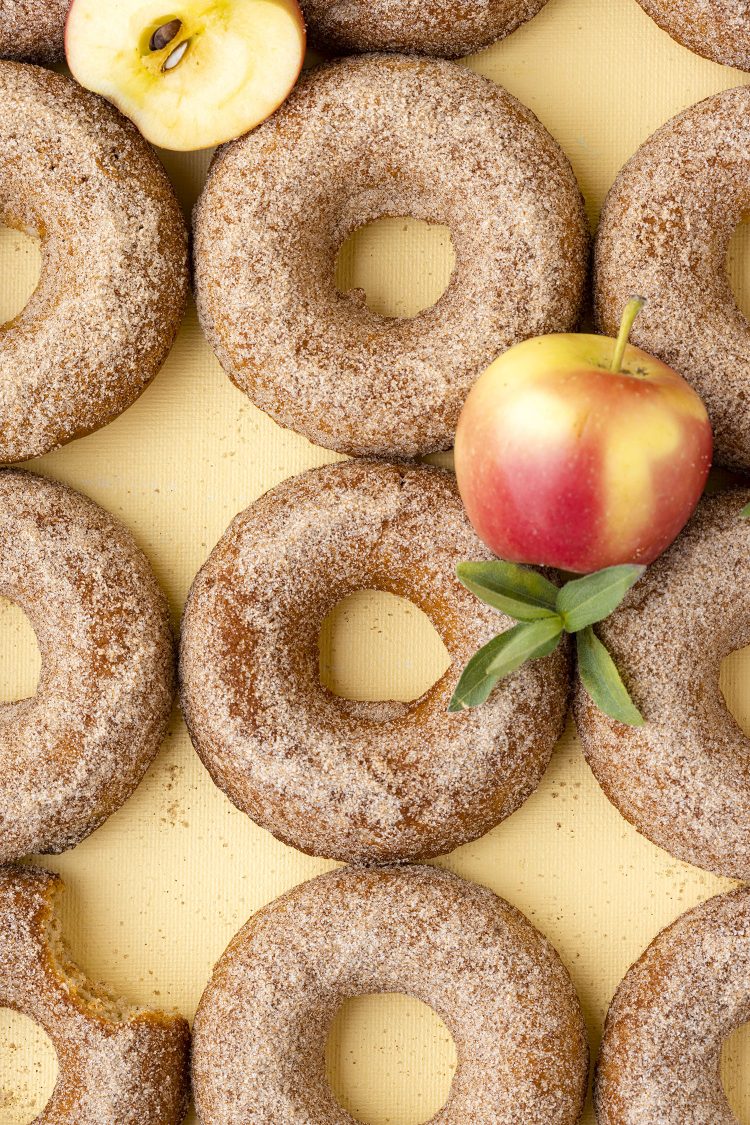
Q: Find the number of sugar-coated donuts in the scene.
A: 12